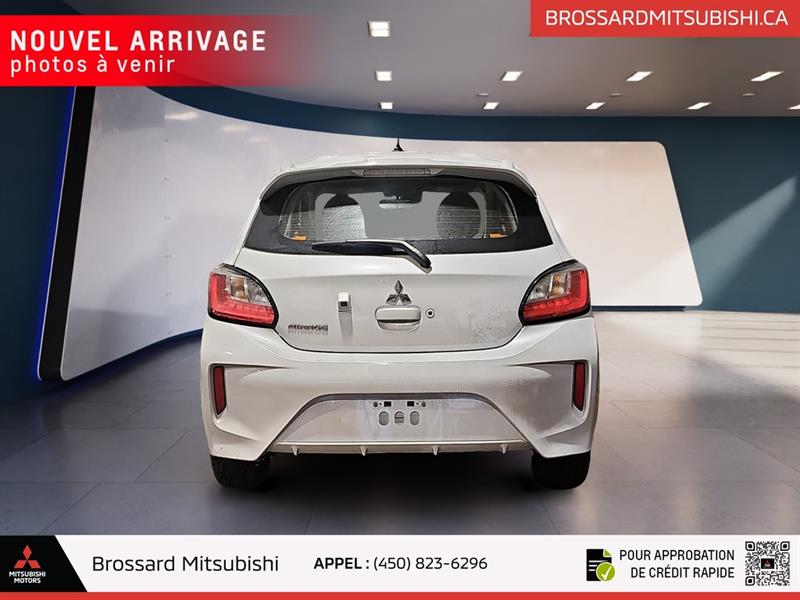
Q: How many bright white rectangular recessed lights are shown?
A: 10